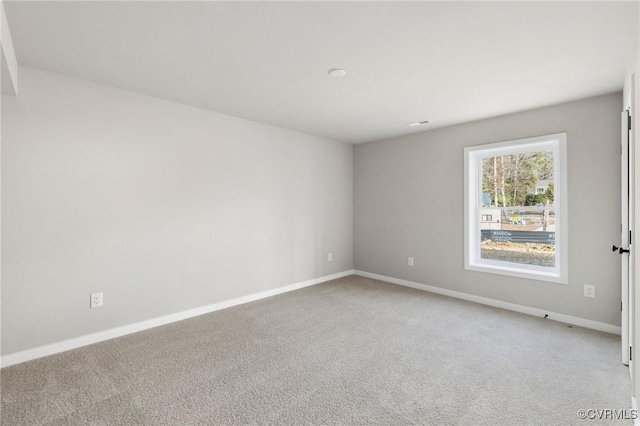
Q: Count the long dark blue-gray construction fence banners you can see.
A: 1